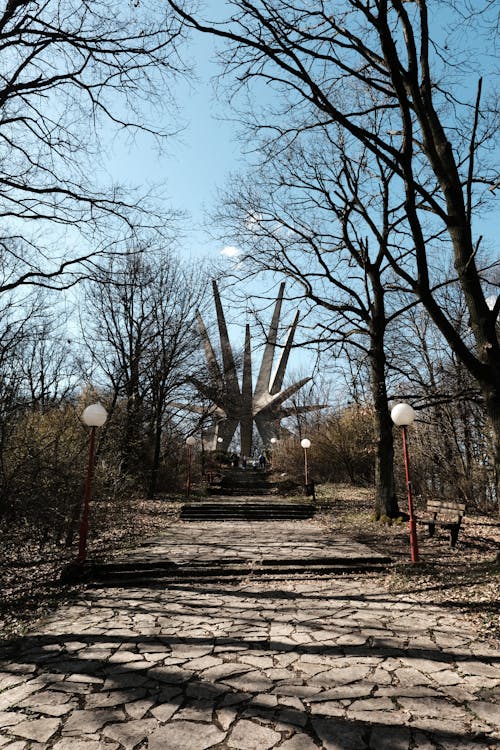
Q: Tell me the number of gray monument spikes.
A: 9